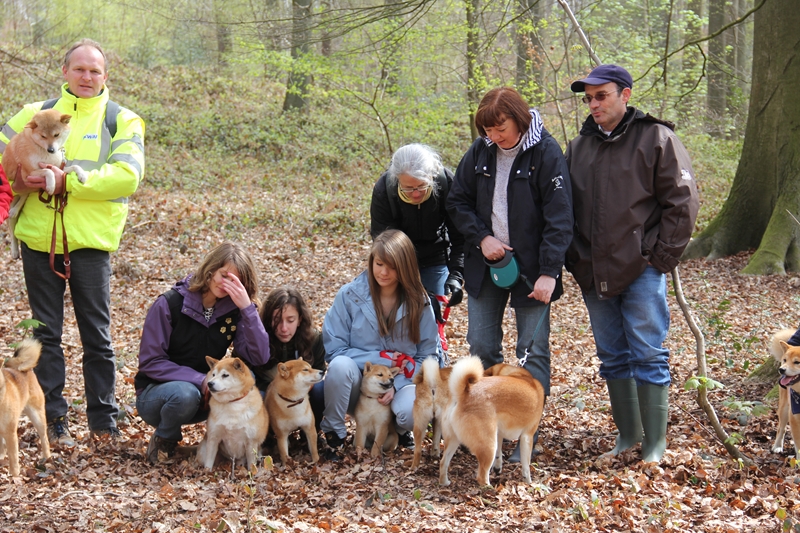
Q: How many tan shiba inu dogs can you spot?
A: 8